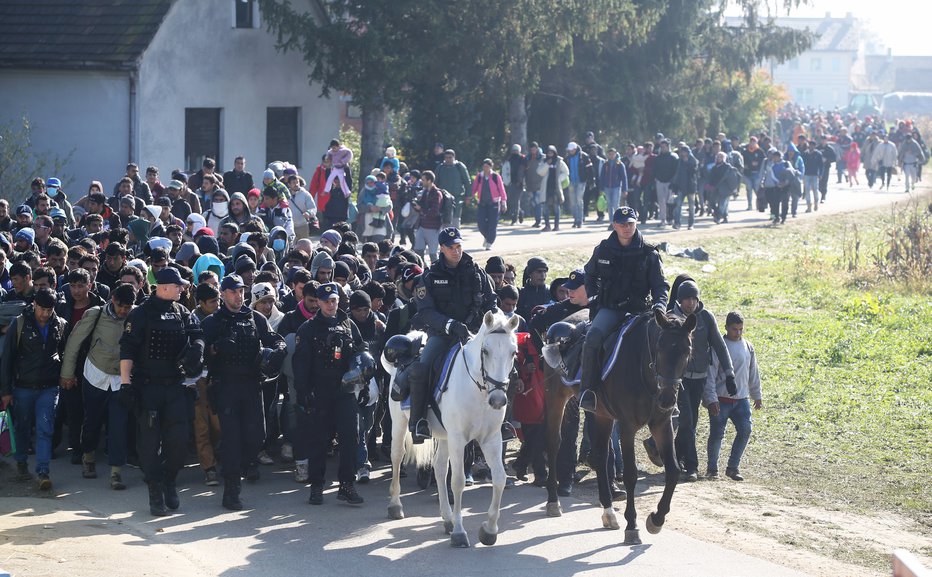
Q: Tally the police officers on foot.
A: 4